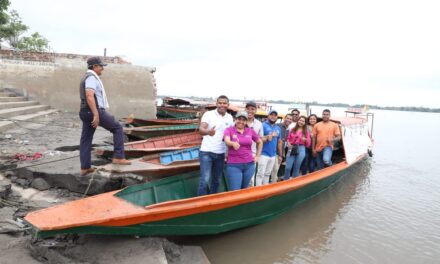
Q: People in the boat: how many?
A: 9